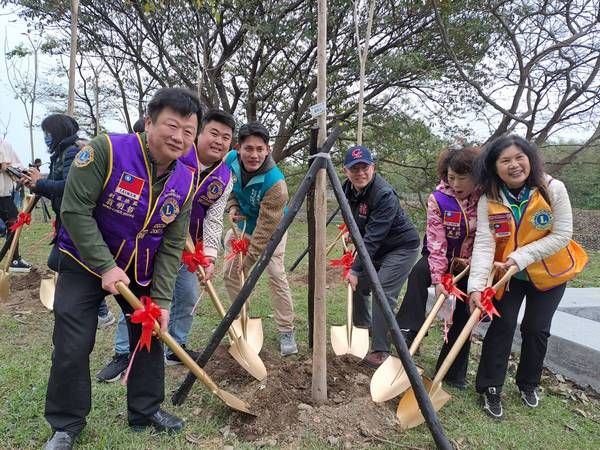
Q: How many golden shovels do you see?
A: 8